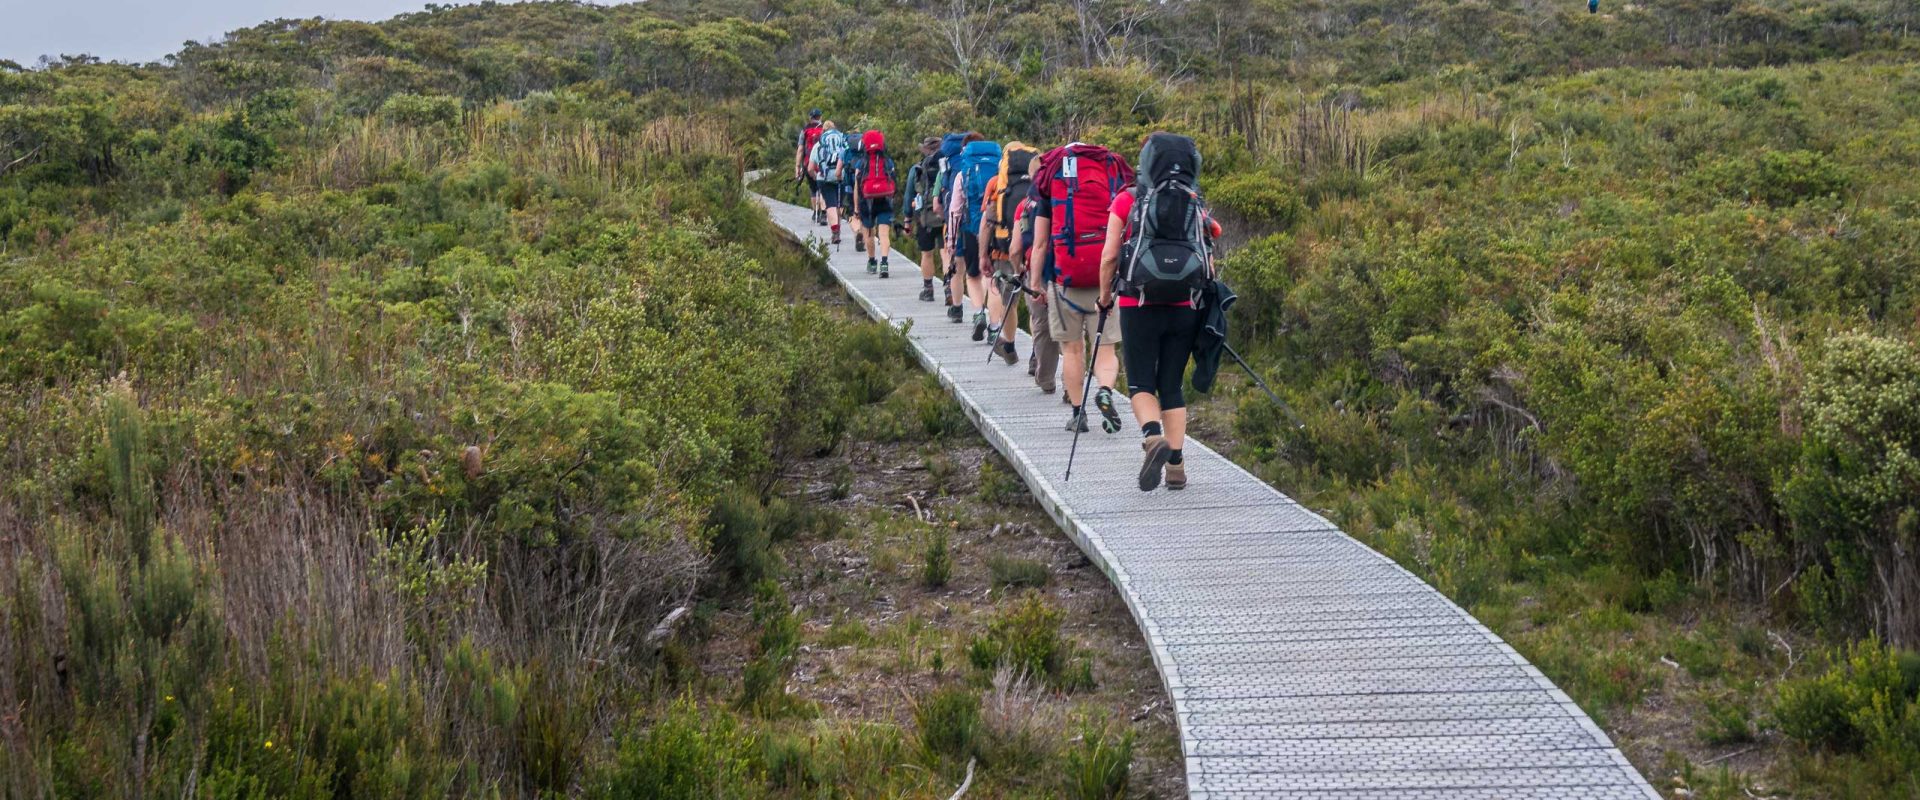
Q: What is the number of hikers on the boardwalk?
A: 11